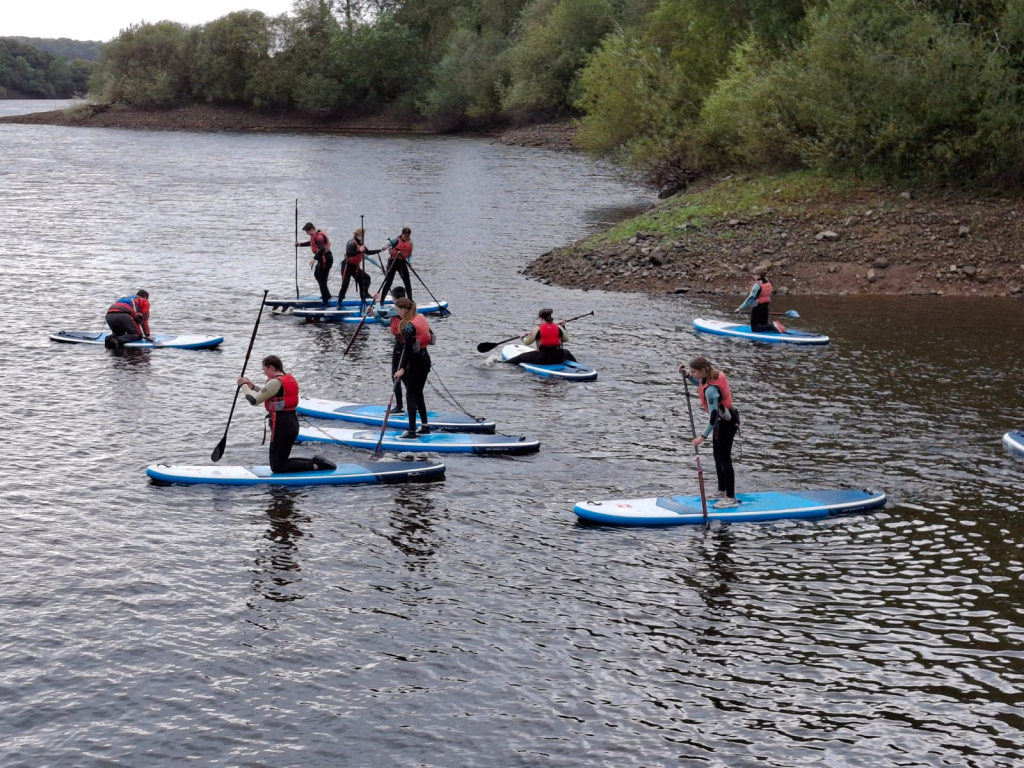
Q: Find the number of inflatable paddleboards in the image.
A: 11